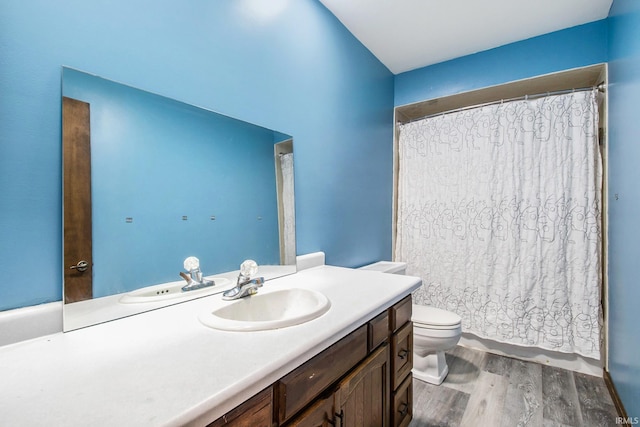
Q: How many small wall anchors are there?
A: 4